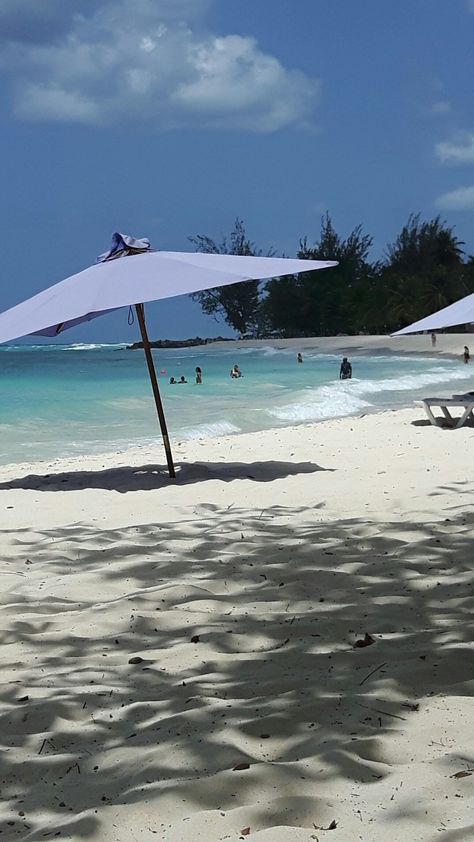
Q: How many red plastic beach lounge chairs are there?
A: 0